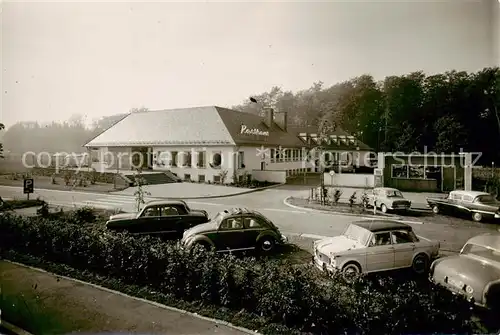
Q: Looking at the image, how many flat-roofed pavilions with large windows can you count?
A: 1